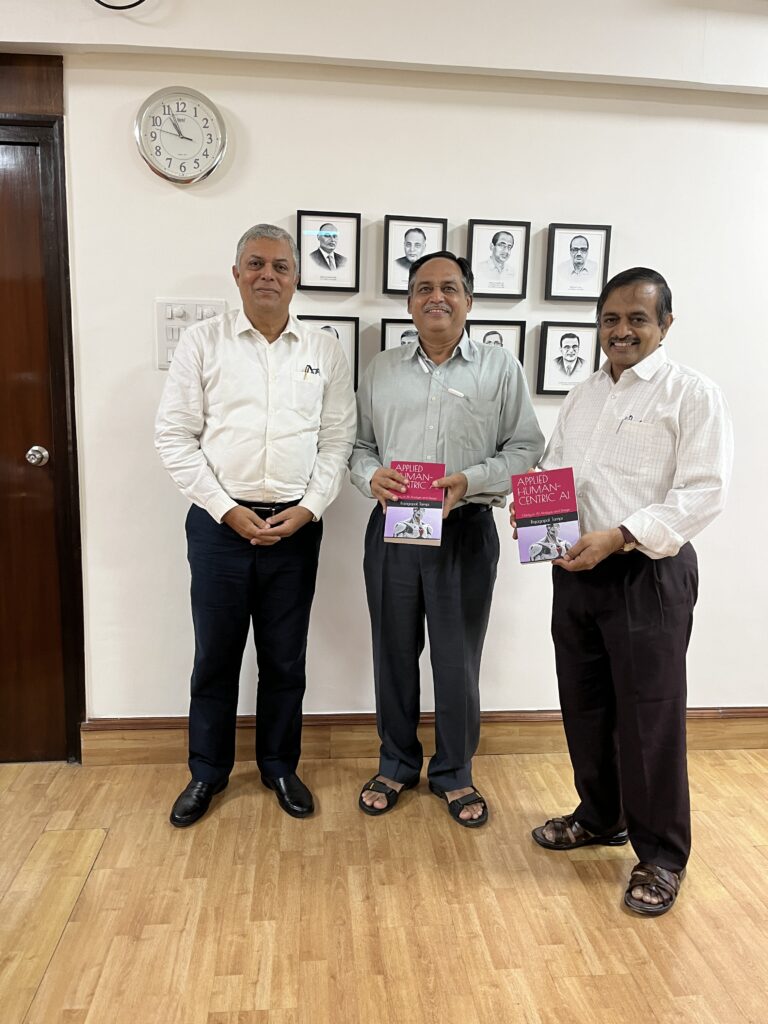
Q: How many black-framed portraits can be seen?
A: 8